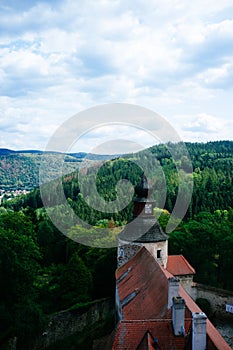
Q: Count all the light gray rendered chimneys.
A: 3